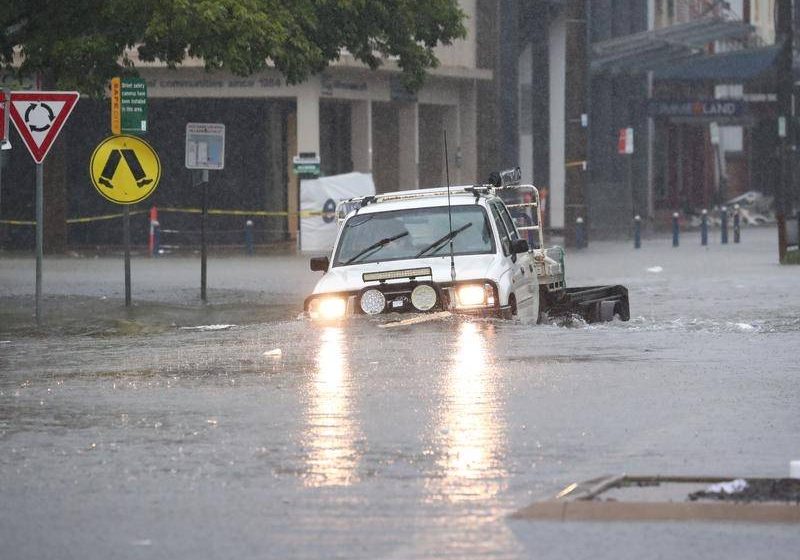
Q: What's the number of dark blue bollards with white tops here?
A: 8